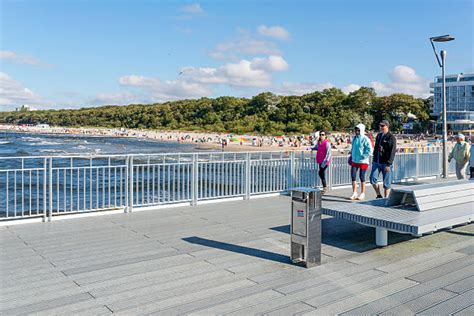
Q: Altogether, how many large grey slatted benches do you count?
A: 1